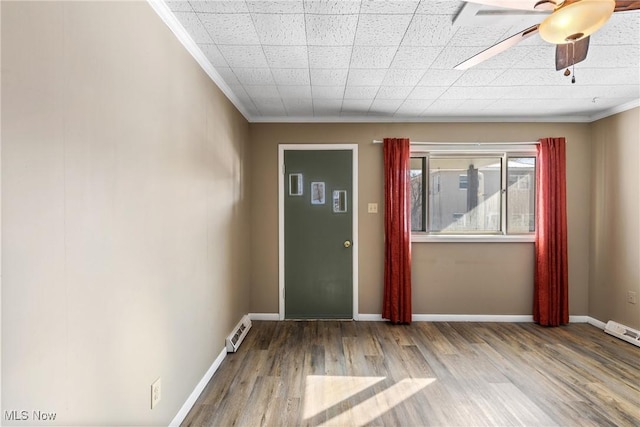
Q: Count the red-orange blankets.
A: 0